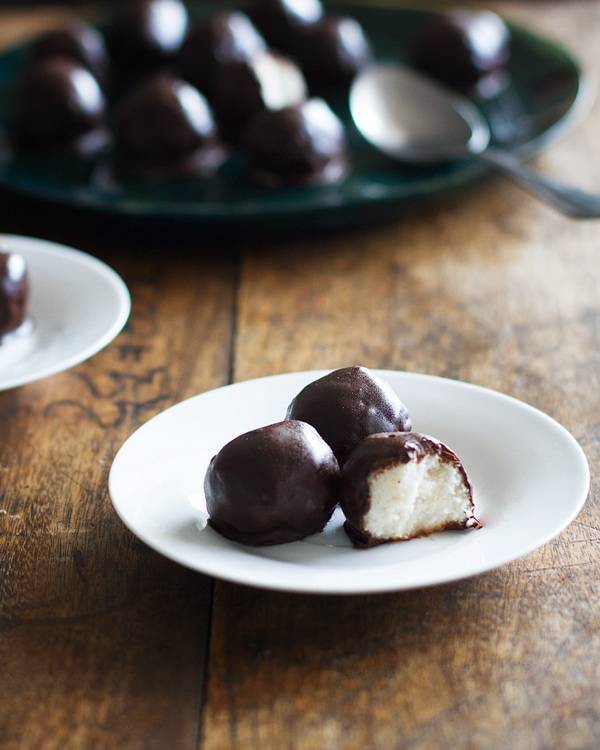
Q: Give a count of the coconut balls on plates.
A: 14